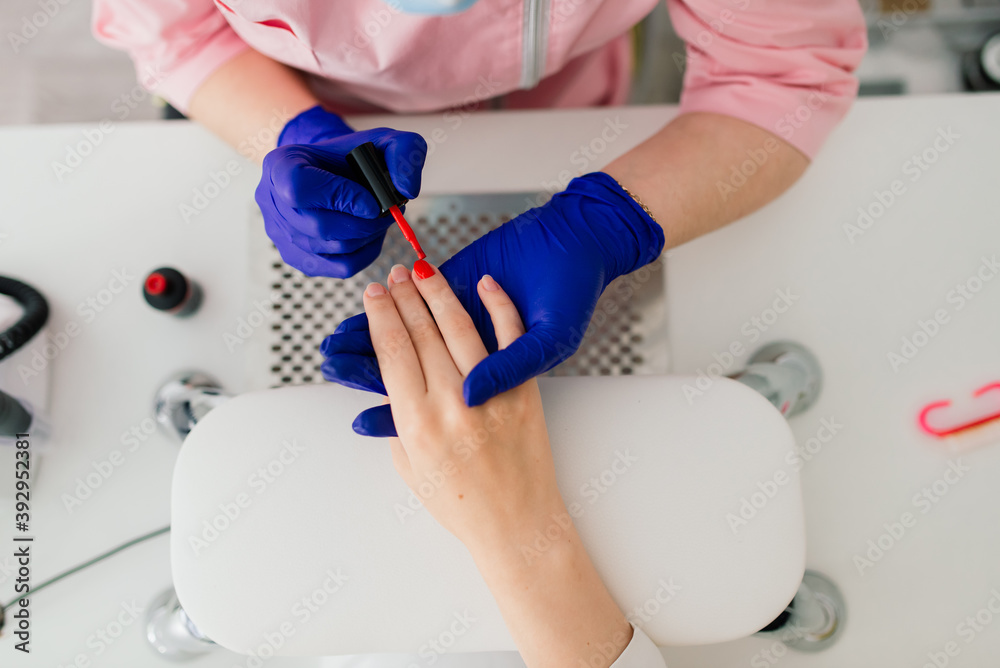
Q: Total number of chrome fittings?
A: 4